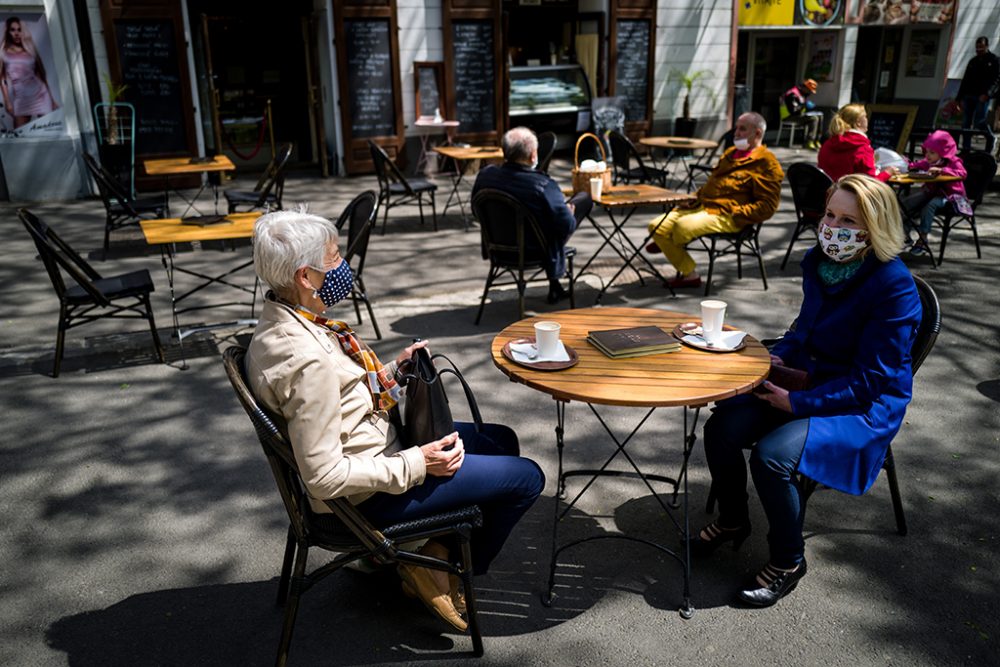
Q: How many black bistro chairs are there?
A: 14